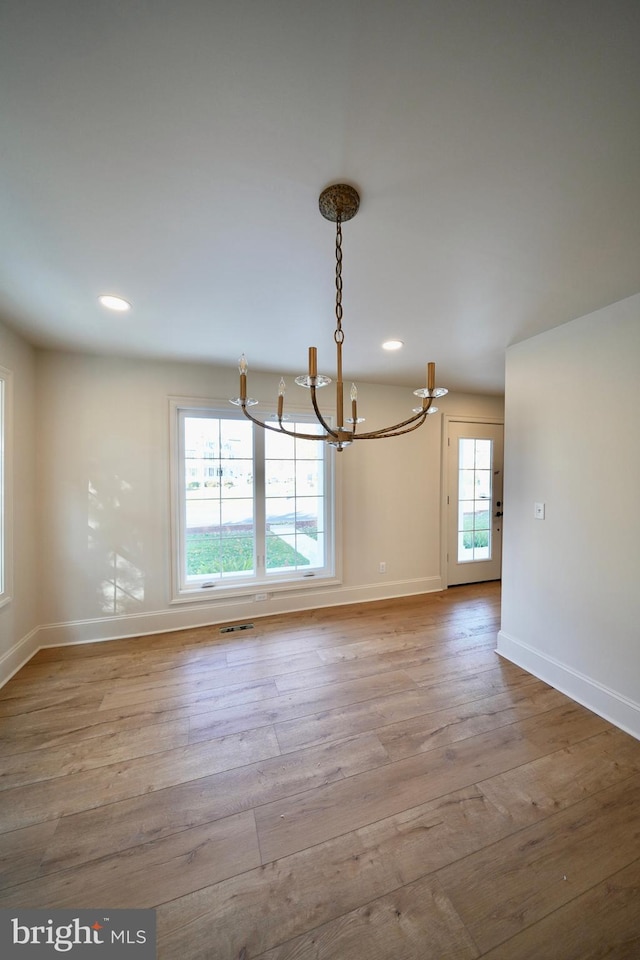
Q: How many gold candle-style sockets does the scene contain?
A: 6